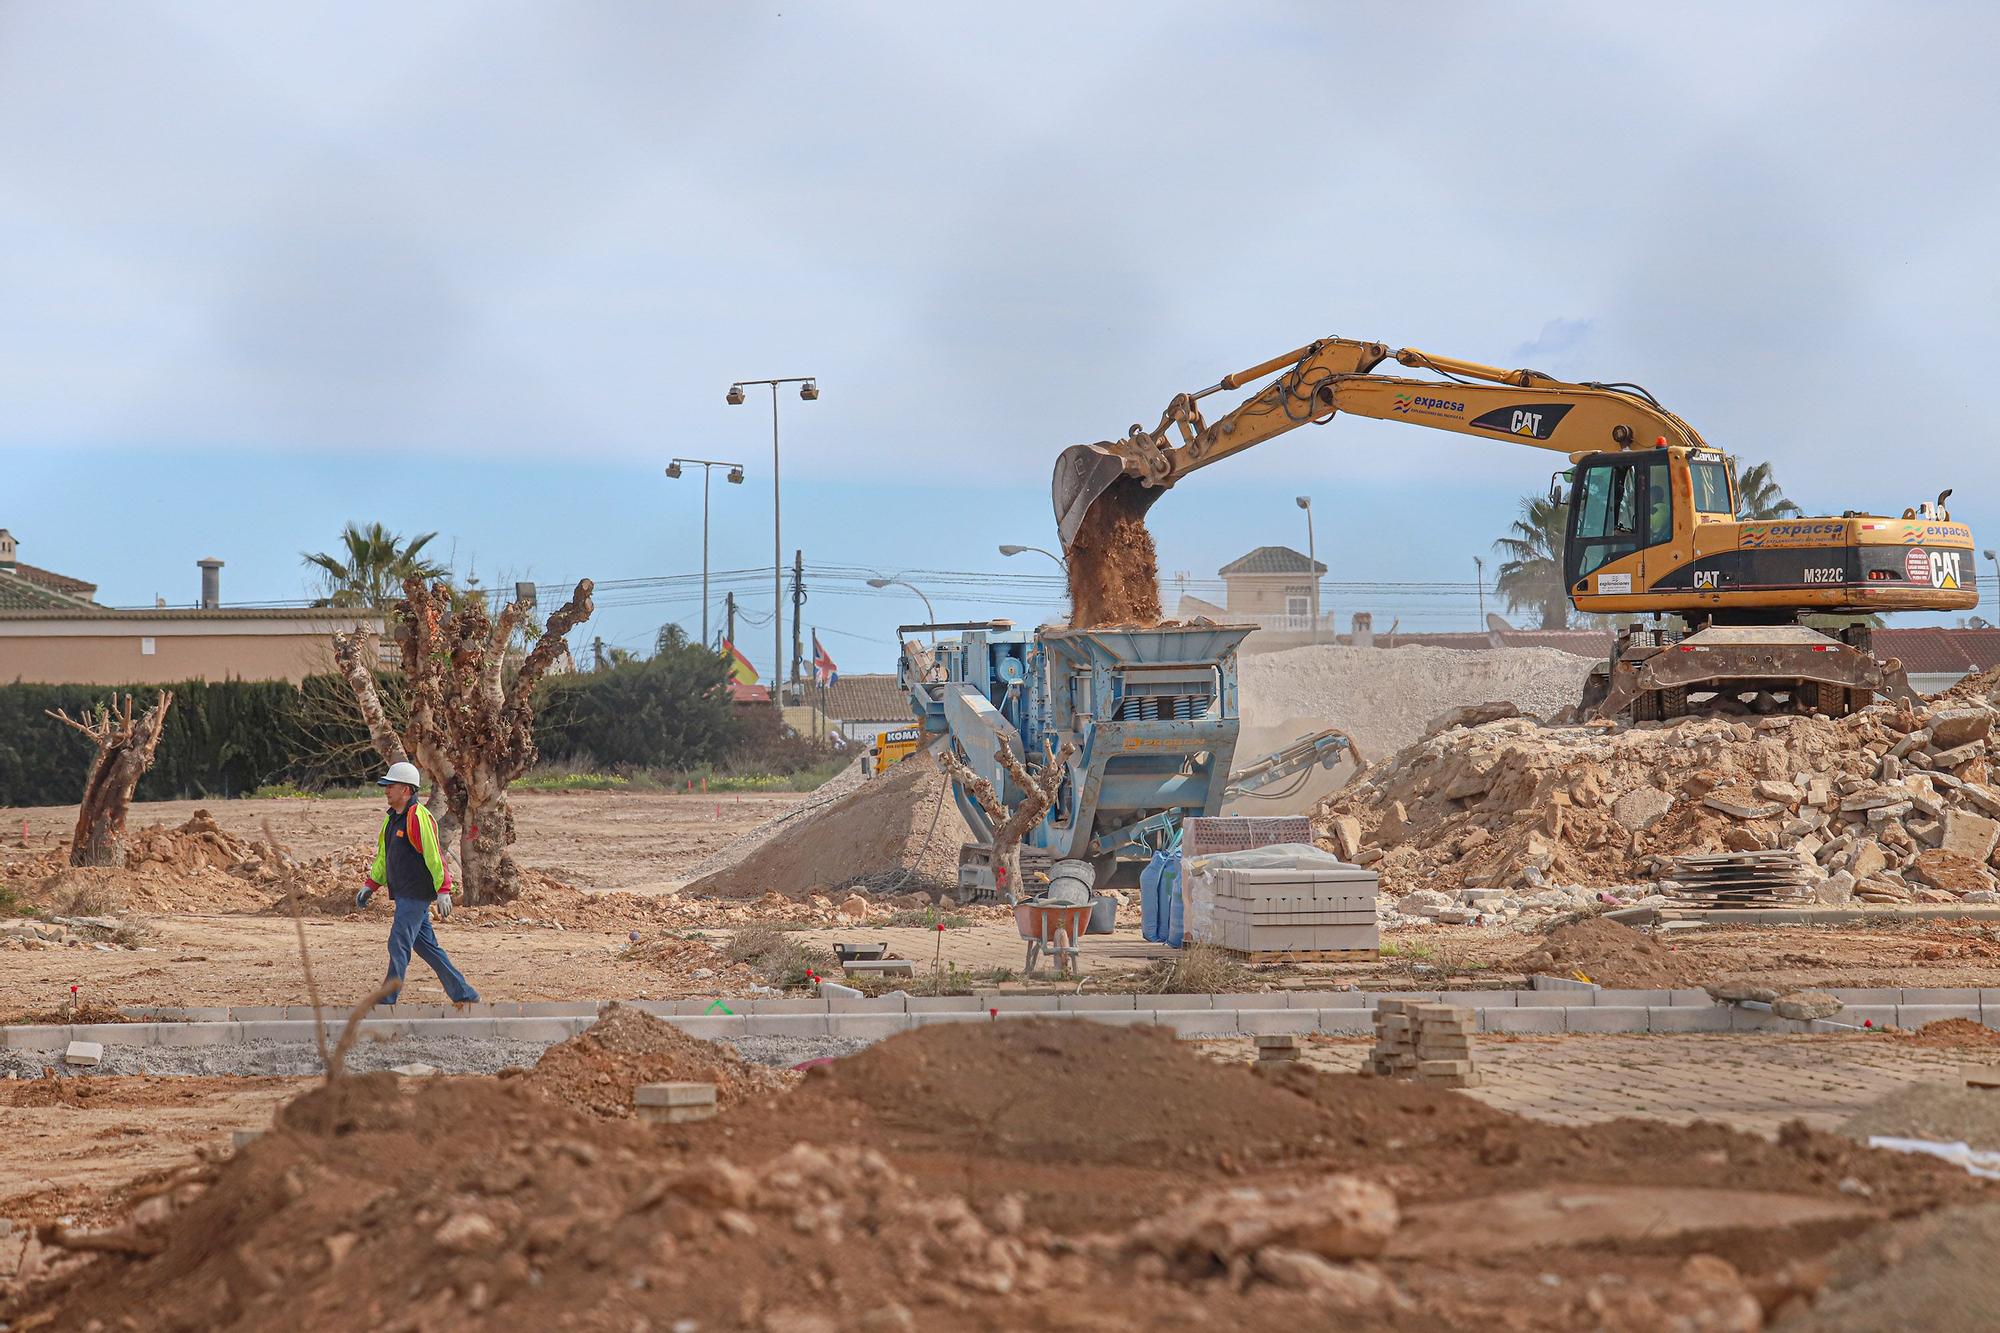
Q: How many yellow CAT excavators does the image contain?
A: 1